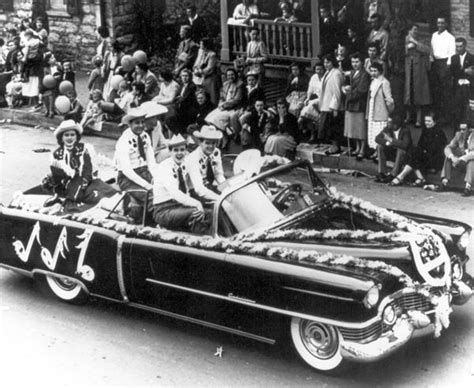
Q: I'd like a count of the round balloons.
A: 6